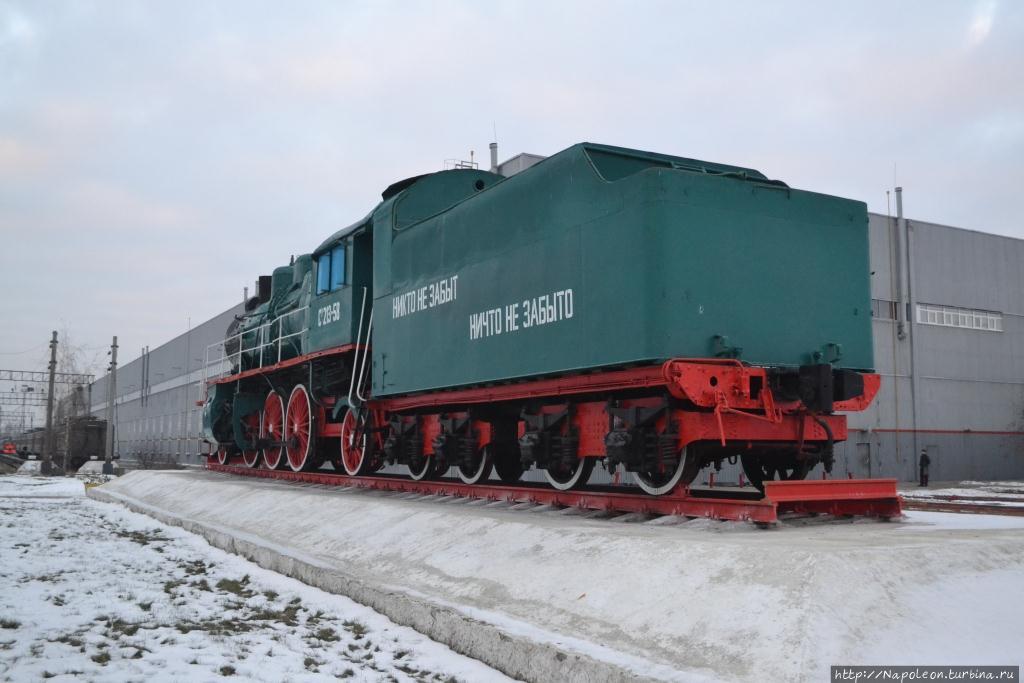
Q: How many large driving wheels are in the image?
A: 3